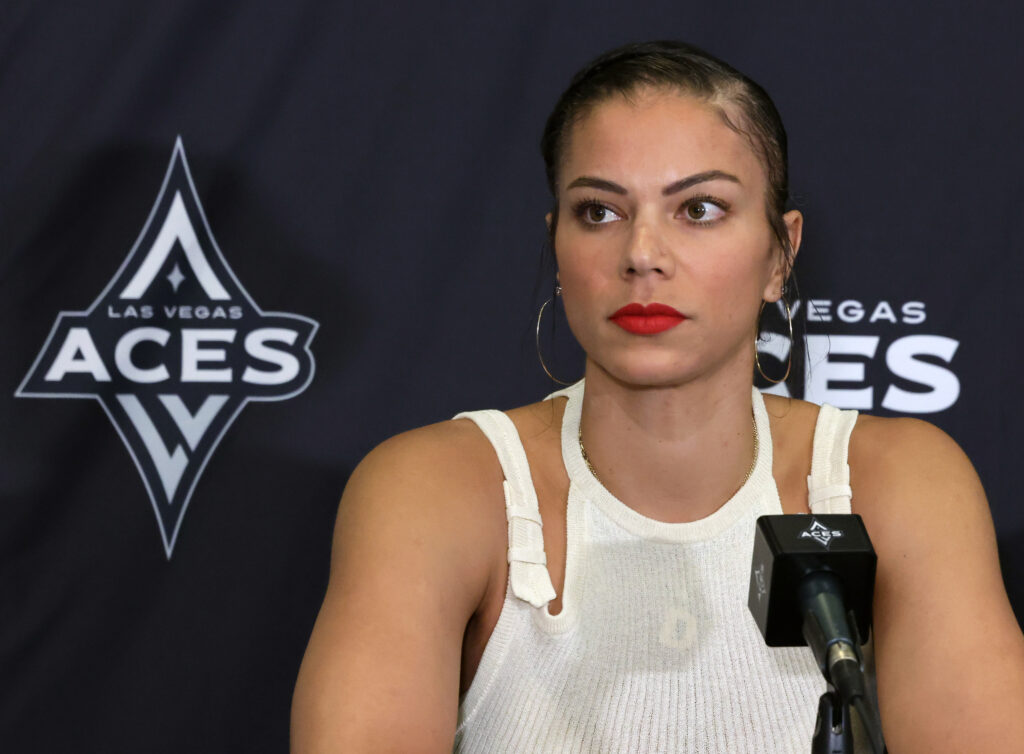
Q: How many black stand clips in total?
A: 1